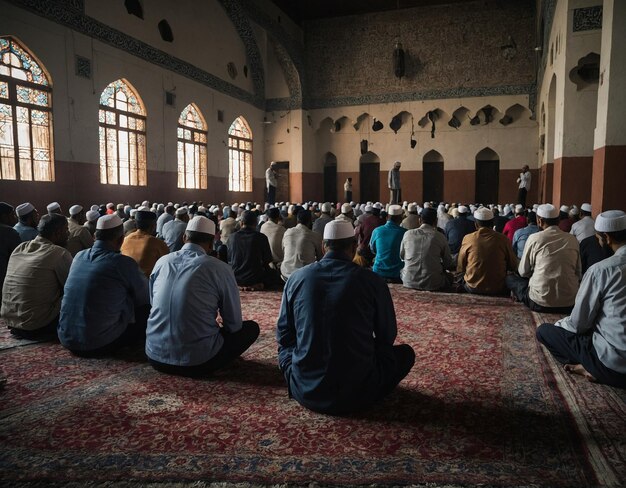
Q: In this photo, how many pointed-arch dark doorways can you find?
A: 4